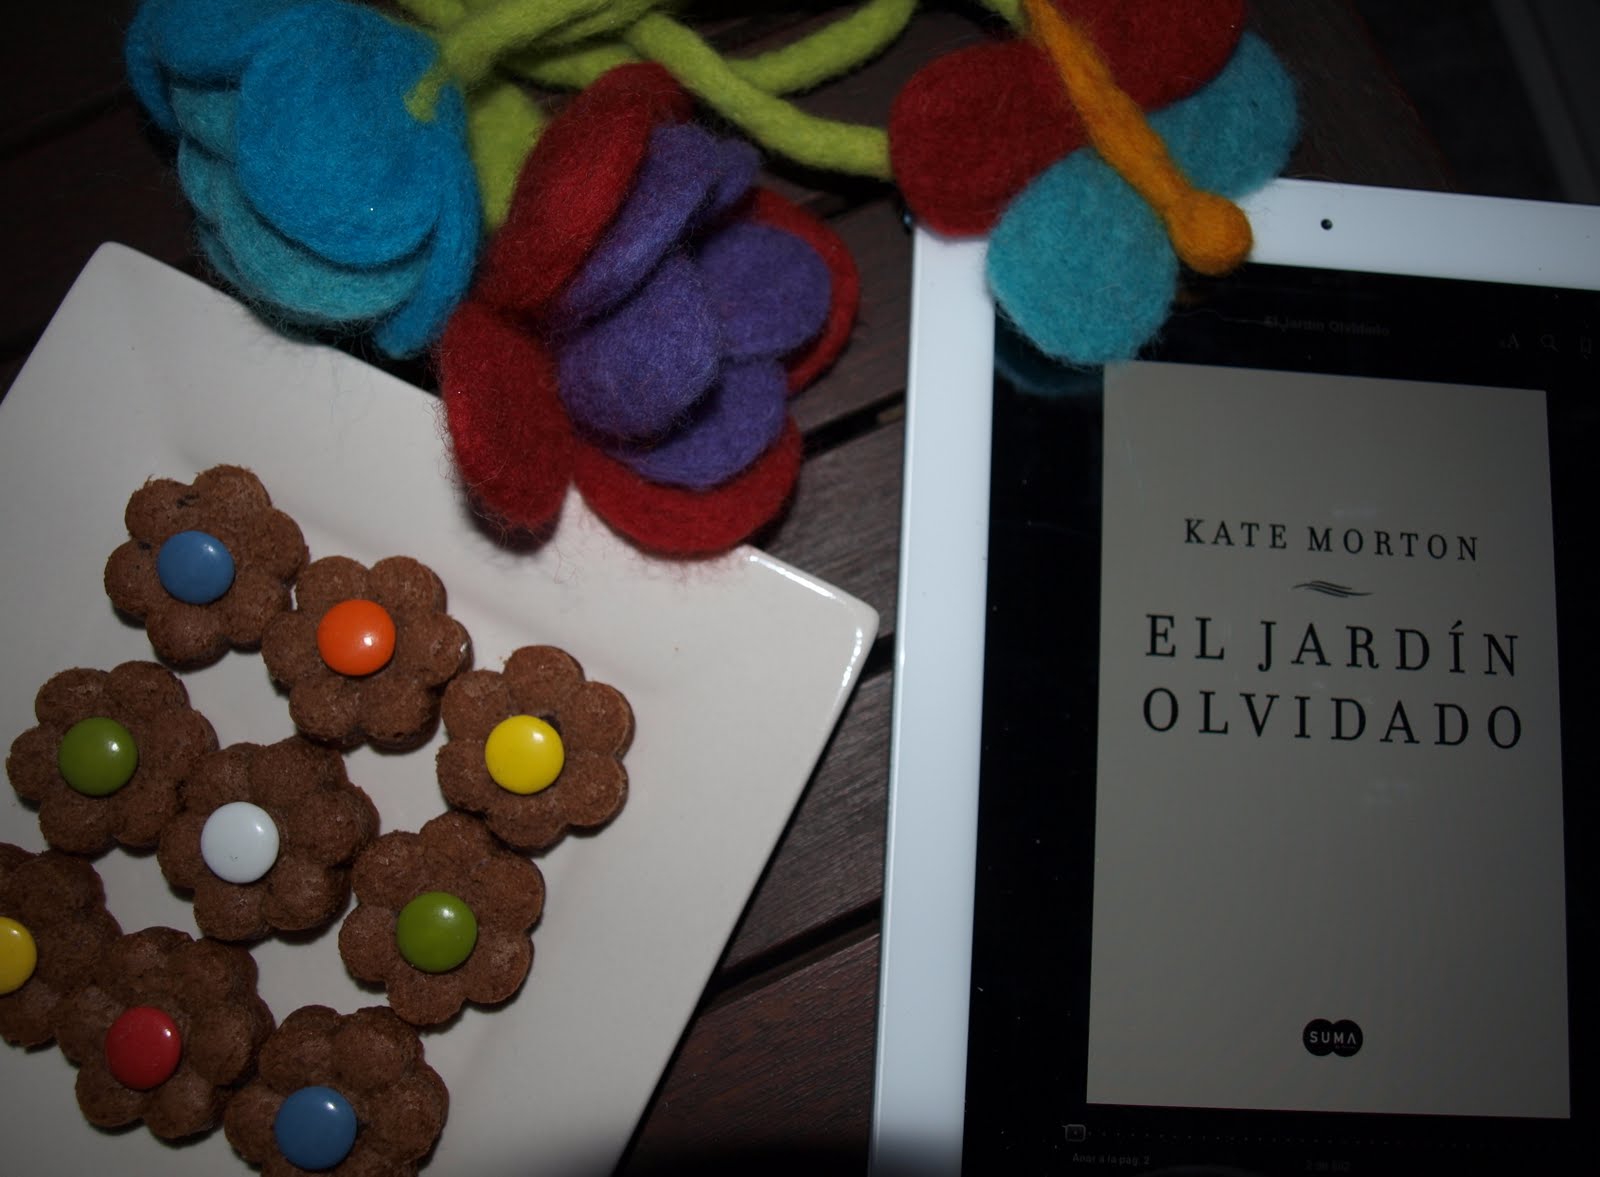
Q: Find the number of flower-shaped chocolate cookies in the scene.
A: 9